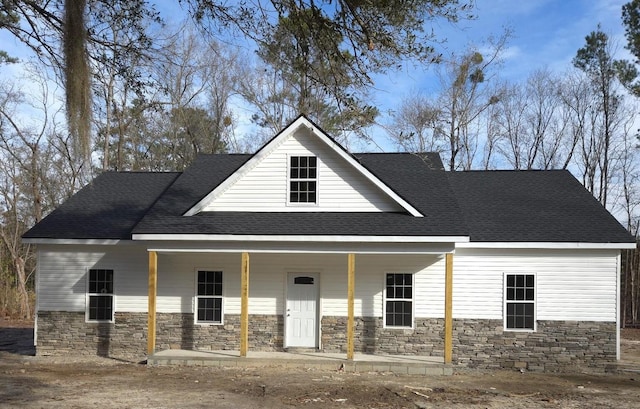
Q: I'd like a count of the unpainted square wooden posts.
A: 4